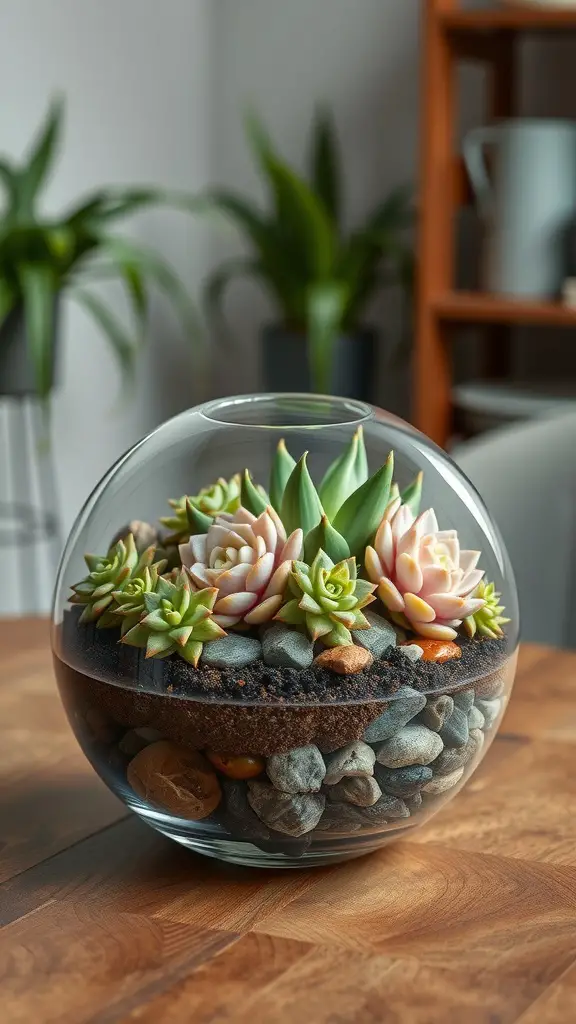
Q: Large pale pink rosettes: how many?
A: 2